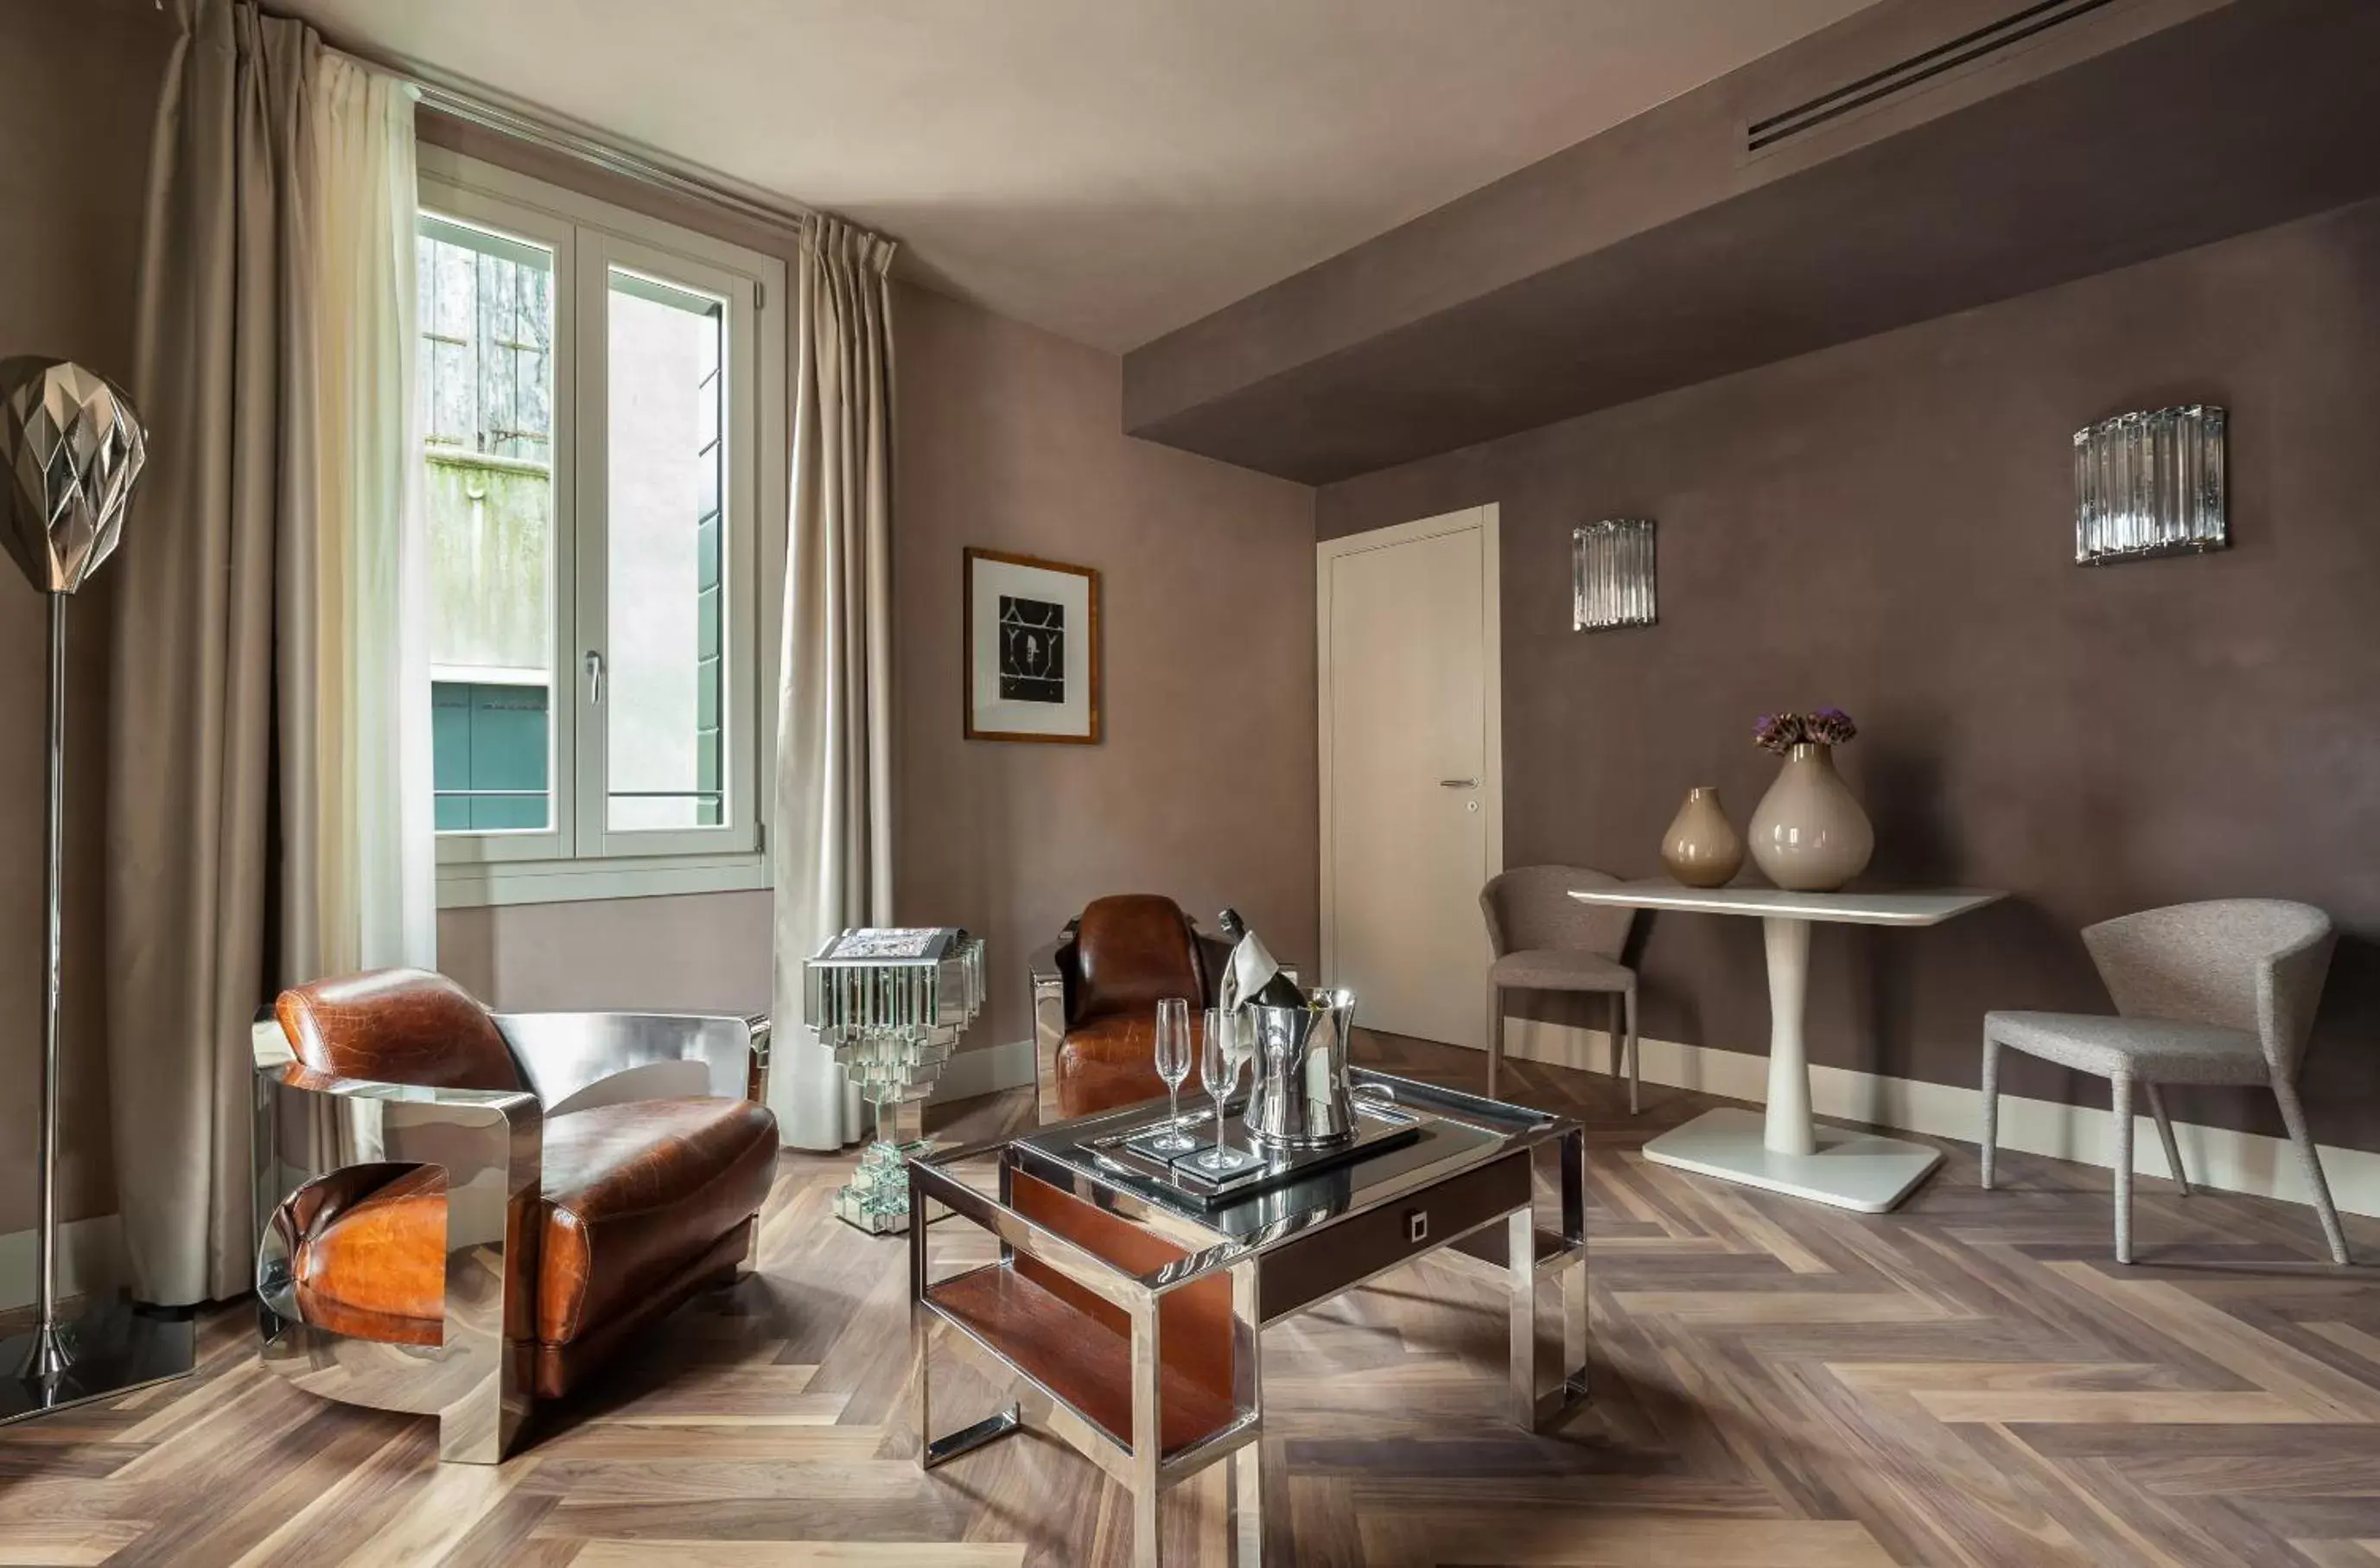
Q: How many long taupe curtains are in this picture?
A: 2